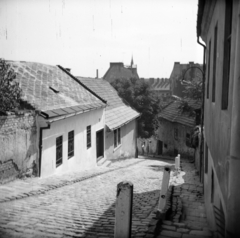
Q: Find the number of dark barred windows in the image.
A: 3